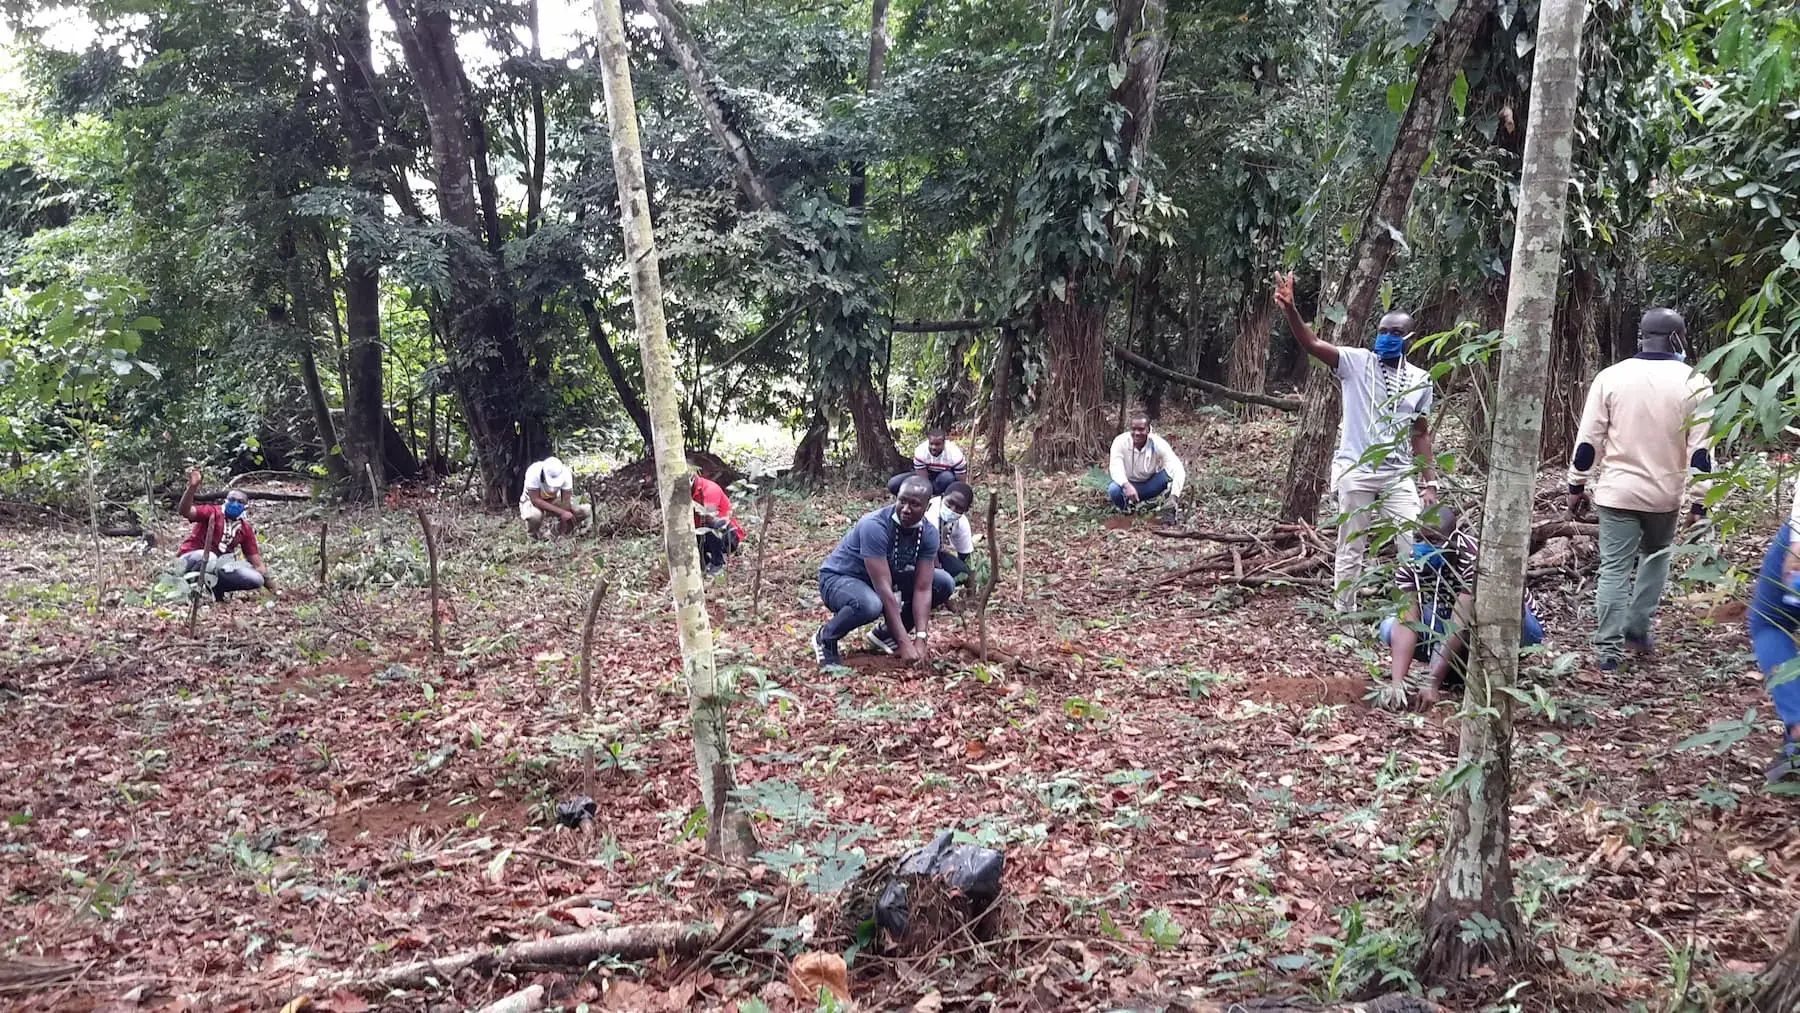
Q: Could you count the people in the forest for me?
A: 11